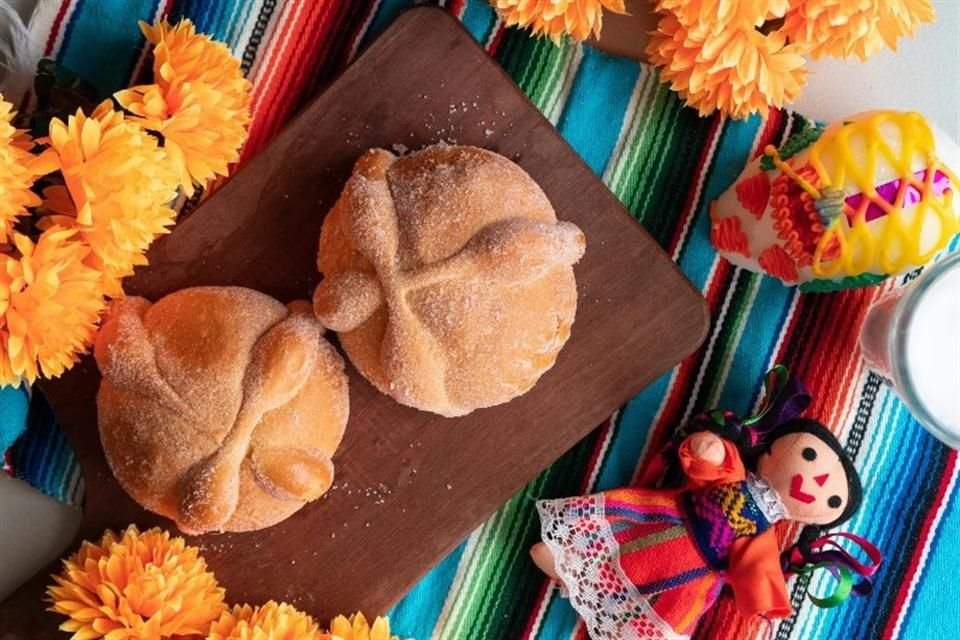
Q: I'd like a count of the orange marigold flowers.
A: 11